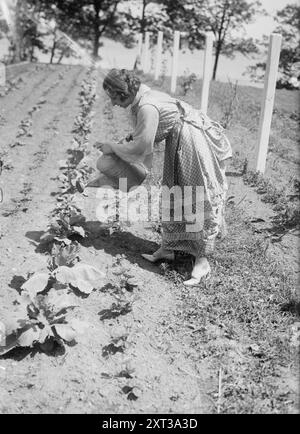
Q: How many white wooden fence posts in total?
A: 6